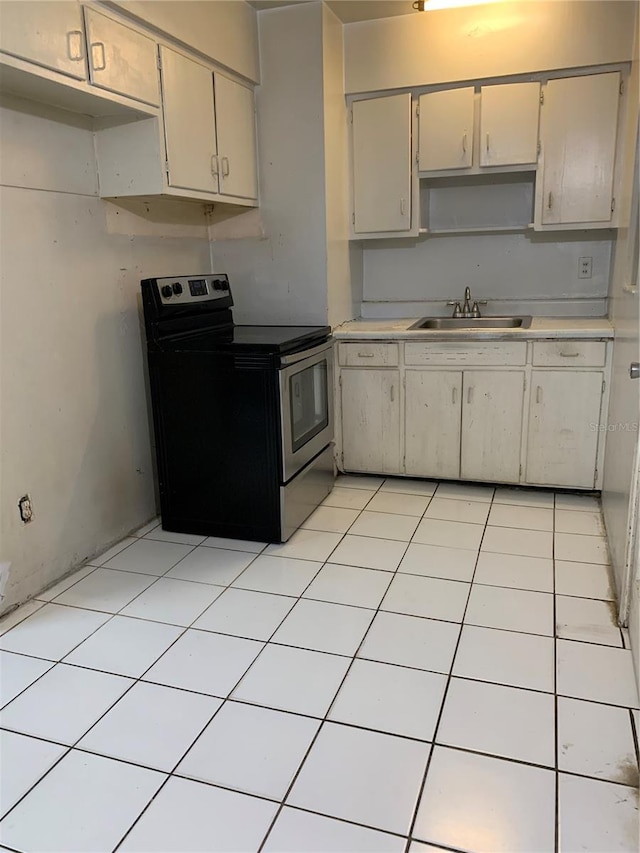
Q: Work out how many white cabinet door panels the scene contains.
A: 12